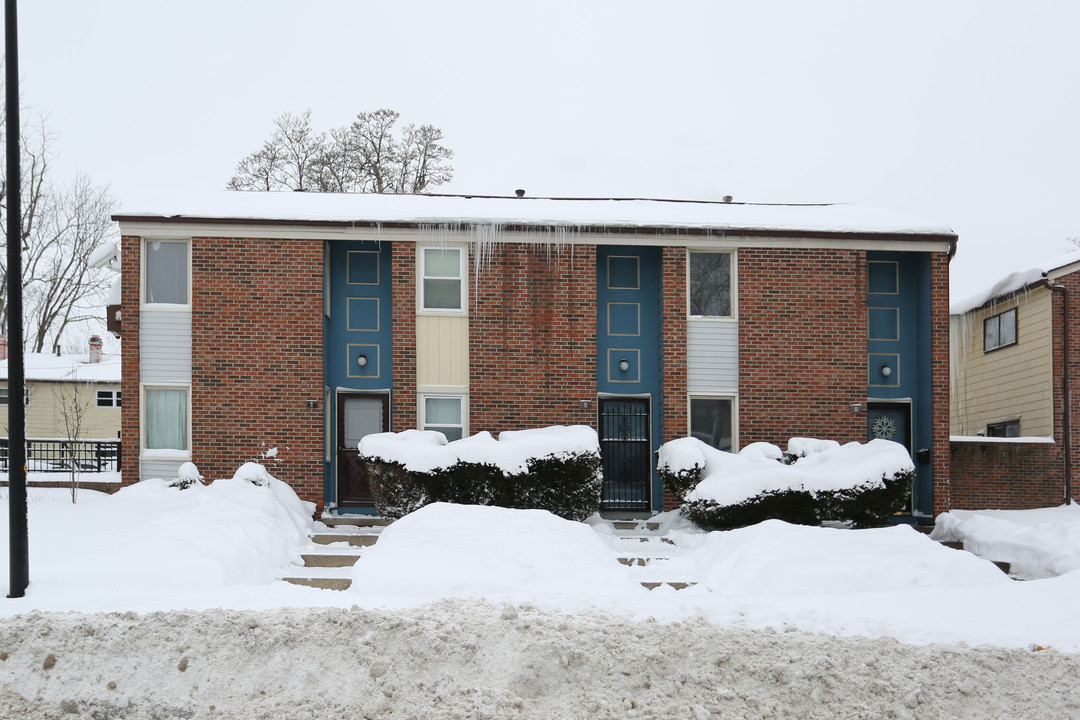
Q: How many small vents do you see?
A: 2